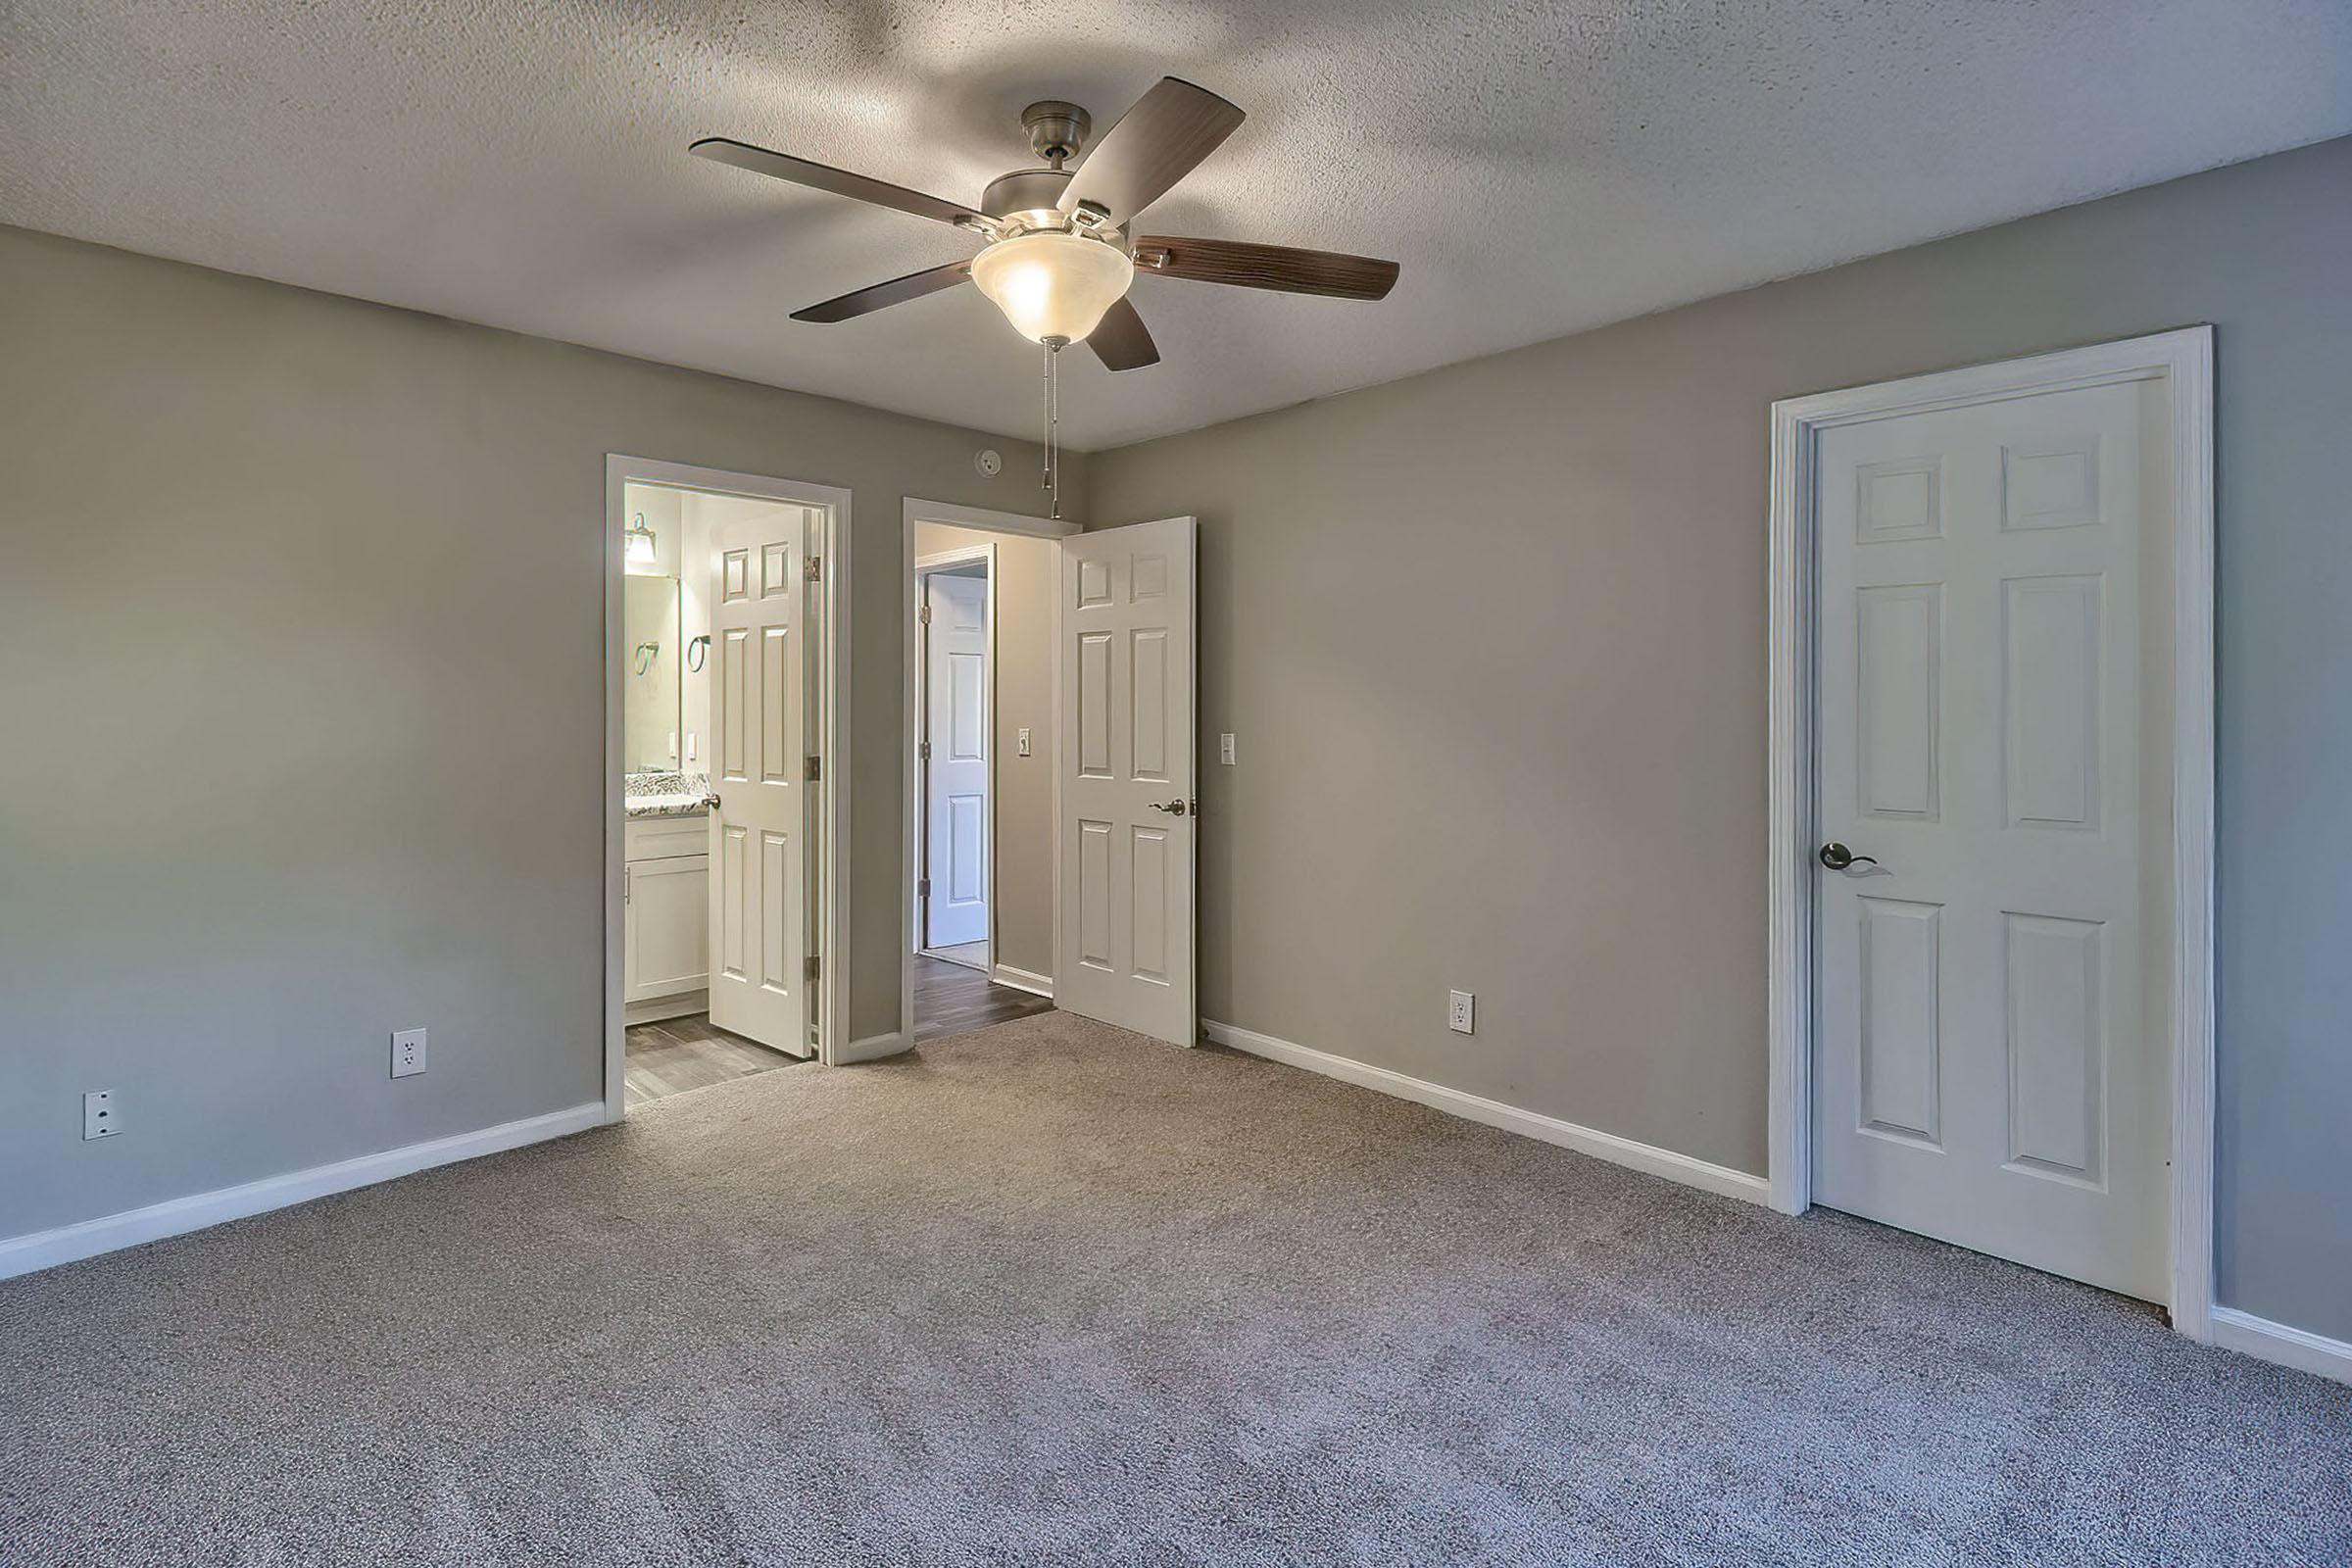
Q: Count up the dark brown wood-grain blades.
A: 5